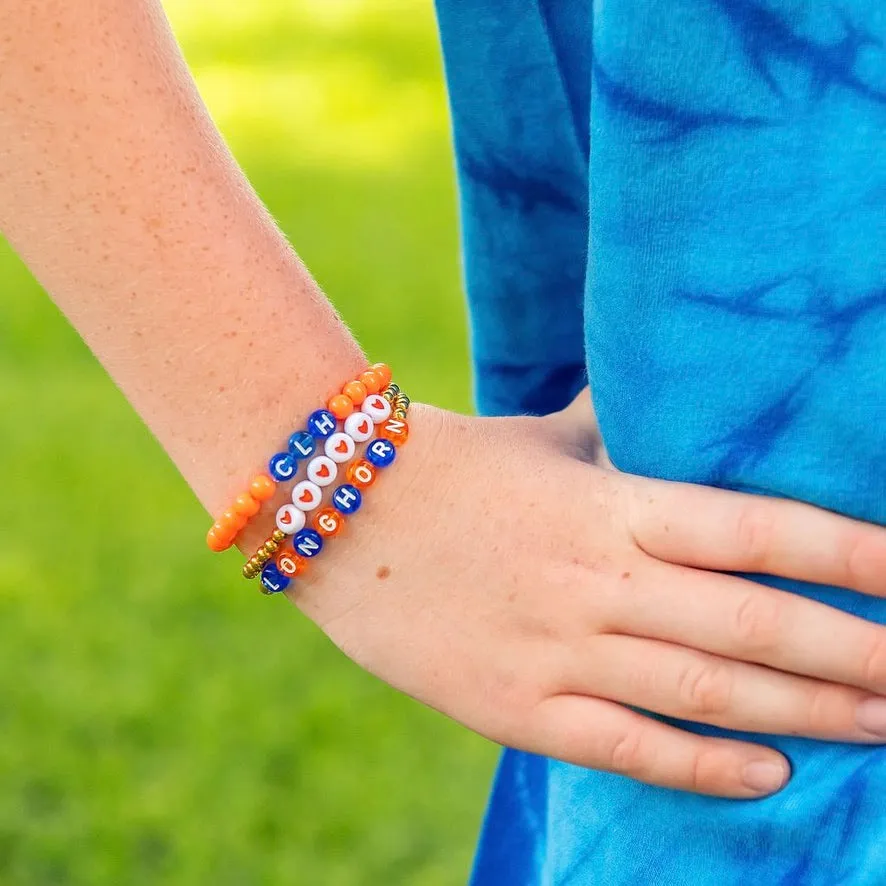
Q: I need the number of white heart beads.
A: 6